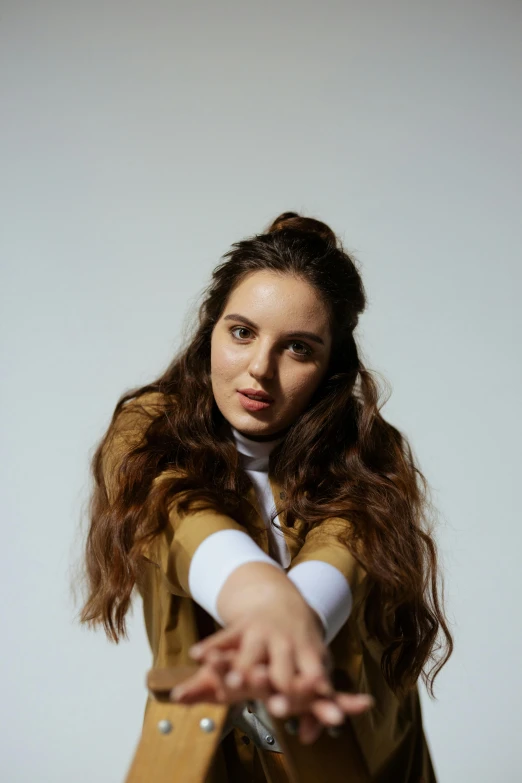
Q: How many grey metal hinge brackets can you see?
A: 1